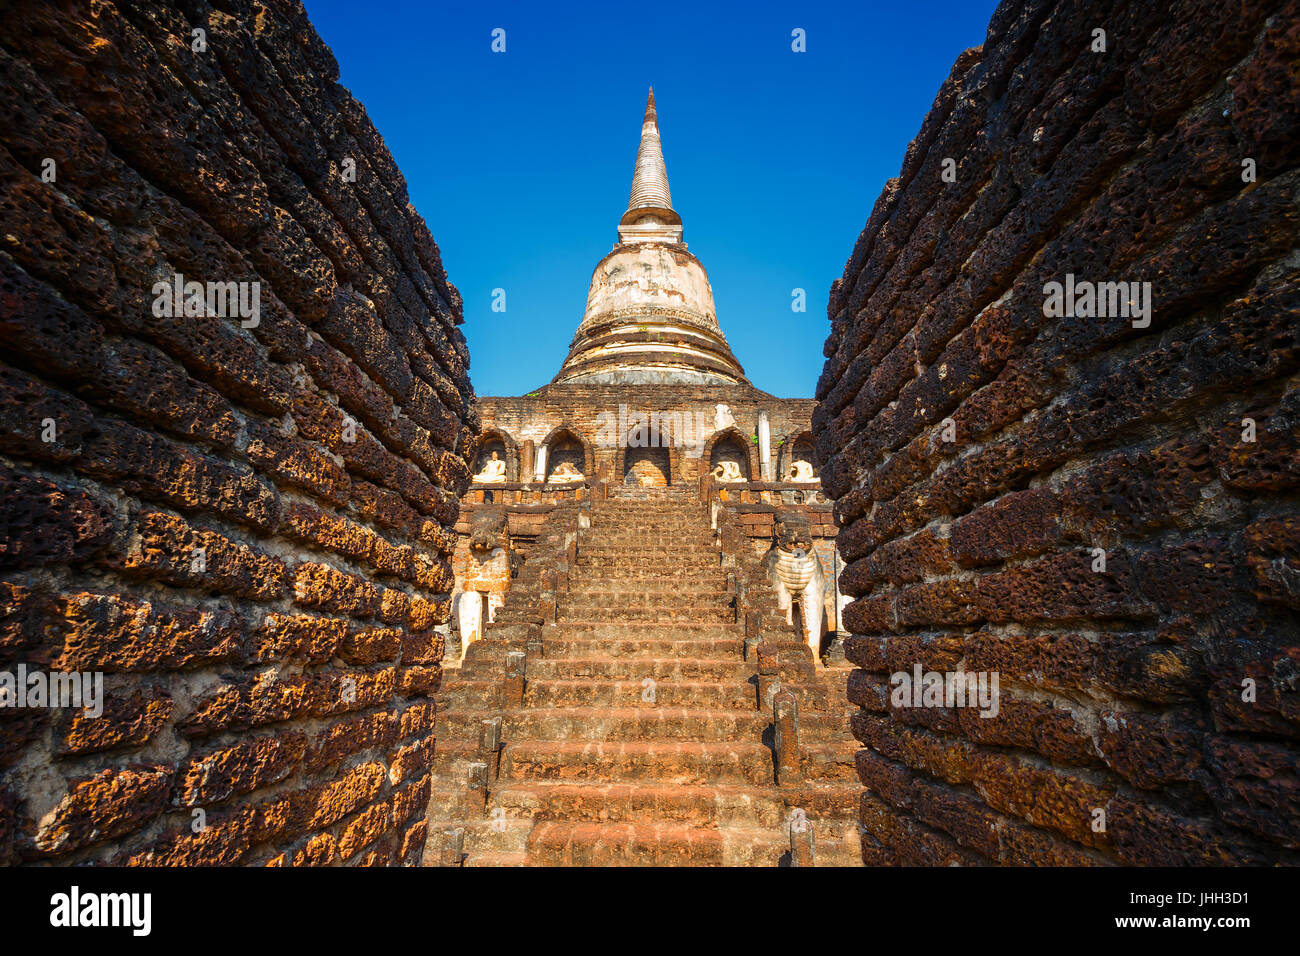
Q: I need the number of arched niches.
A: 5